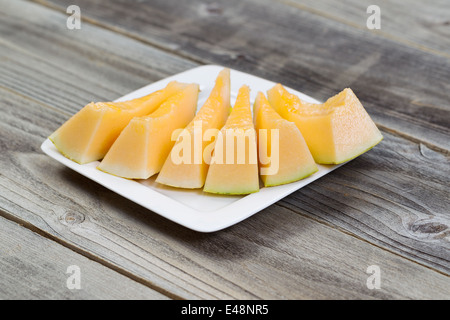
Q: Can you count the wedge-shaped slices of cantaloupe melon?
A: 6